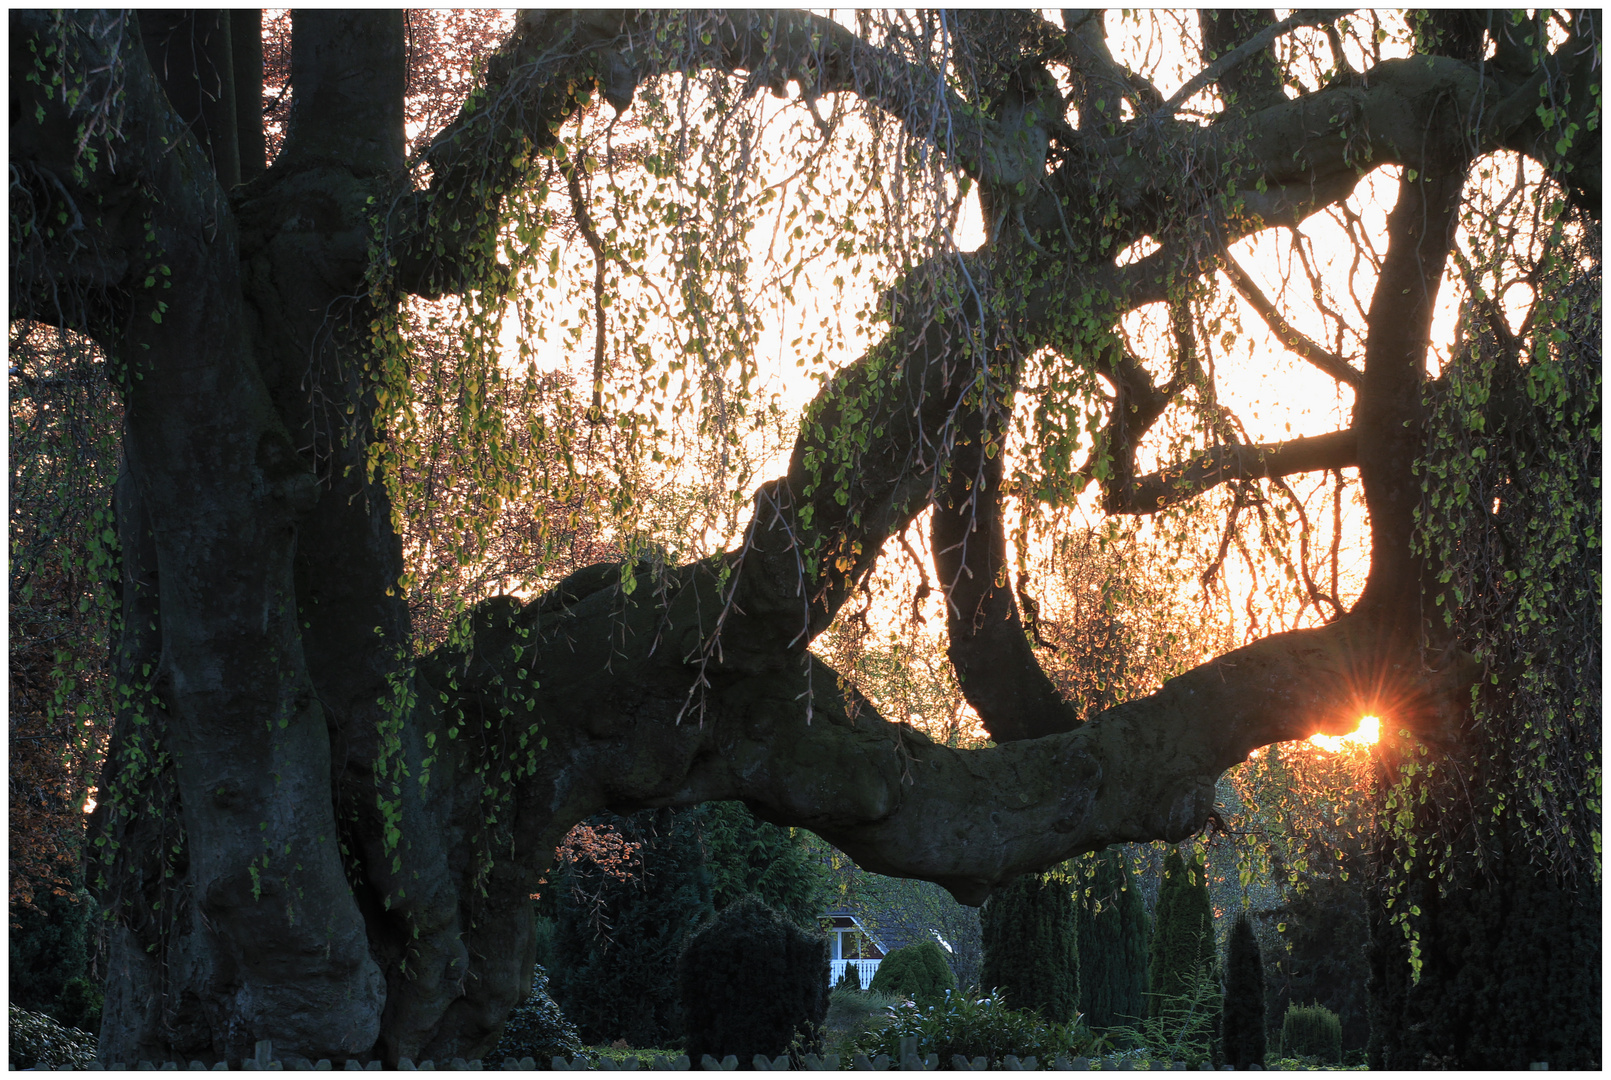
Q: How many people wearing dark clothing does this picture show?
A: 0